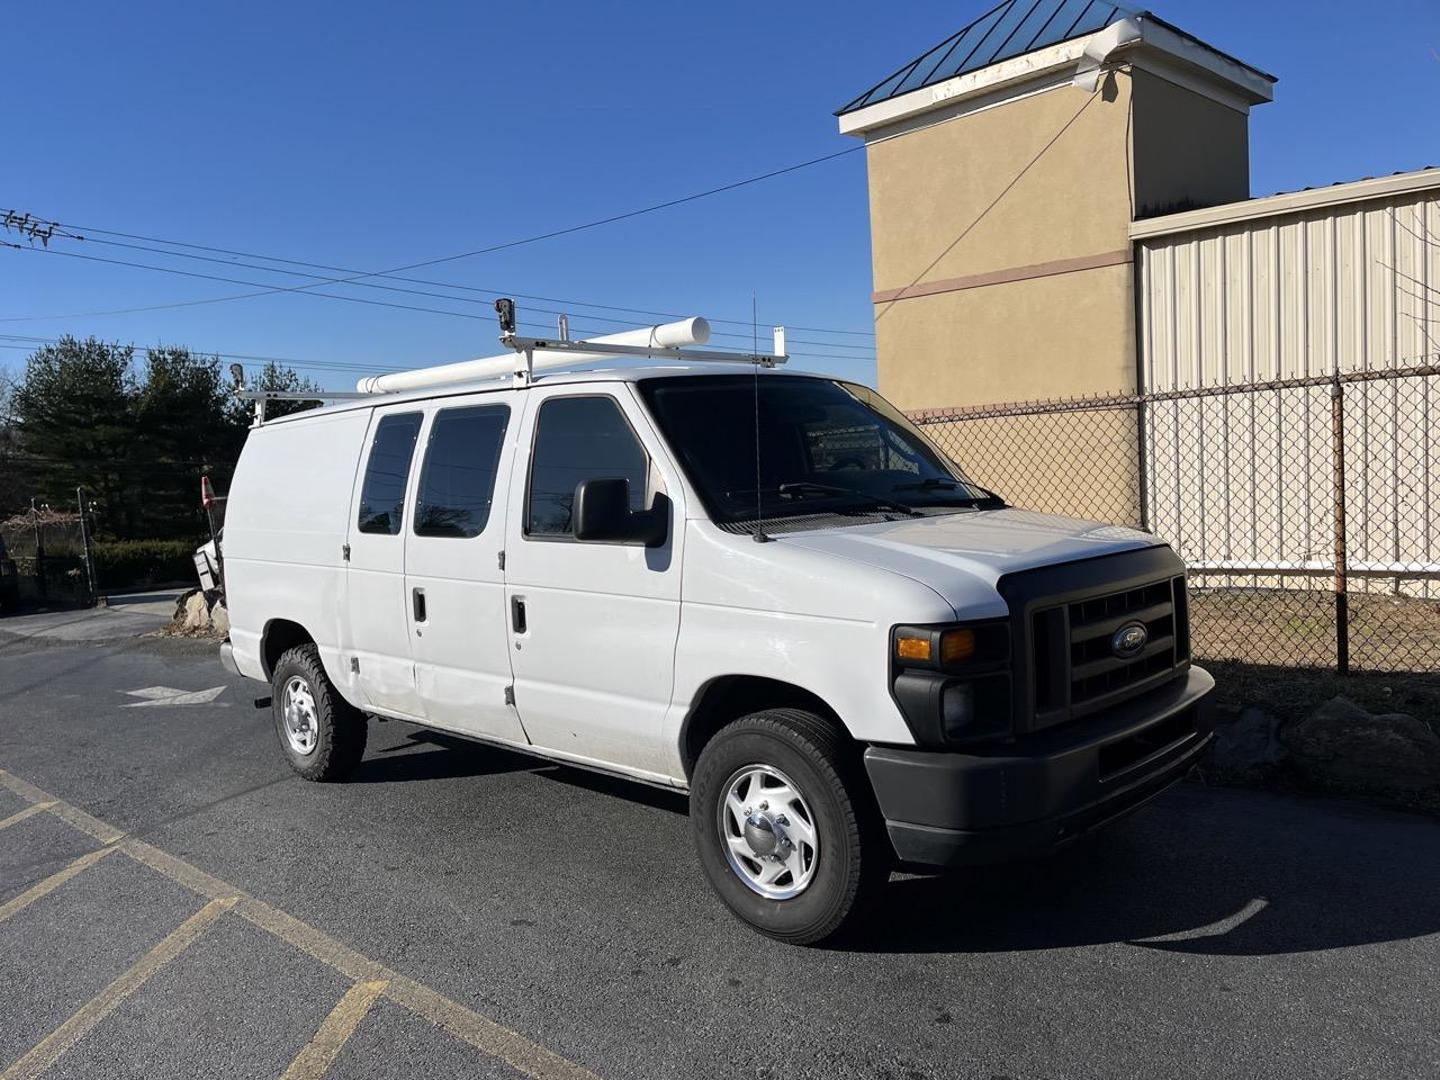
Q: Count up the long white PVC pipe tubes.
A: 1